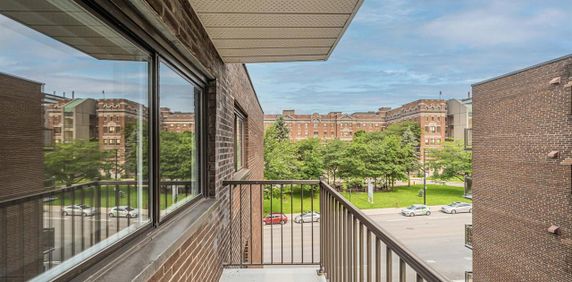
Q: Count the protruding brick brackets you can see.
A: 3